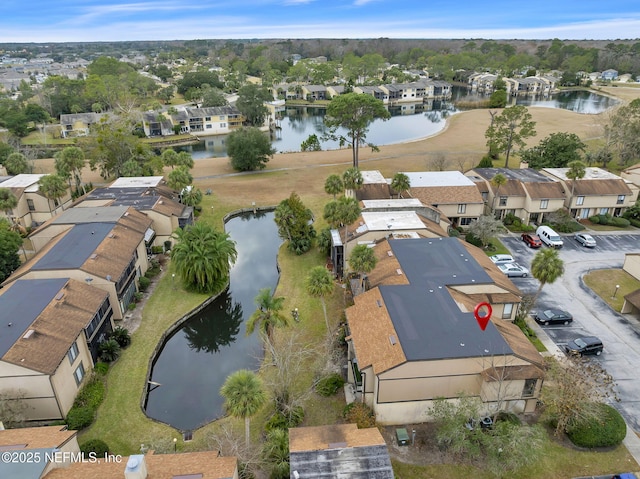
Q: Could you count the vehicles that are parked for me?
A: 7